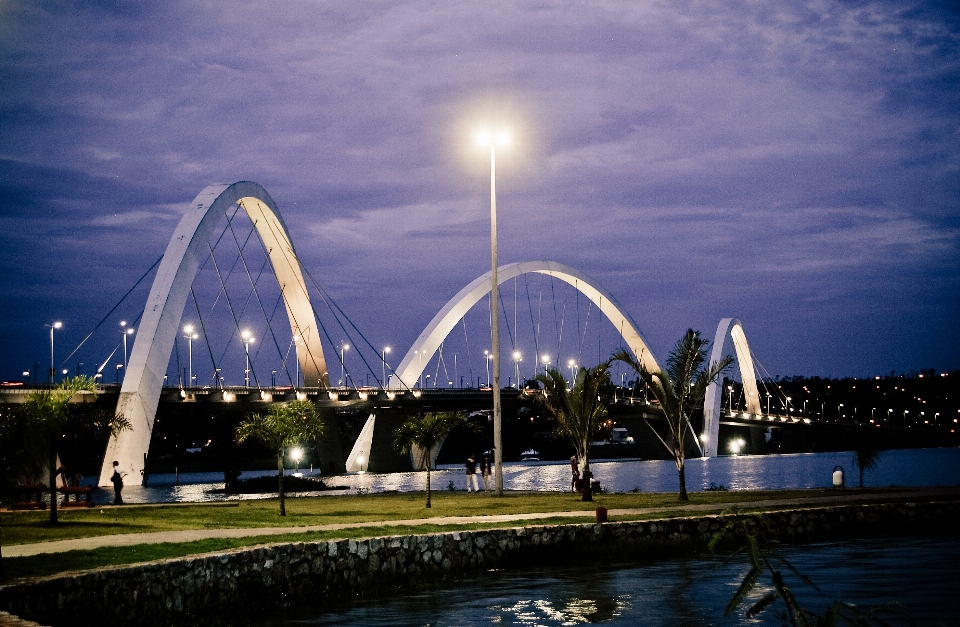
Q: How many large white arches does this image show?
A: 3